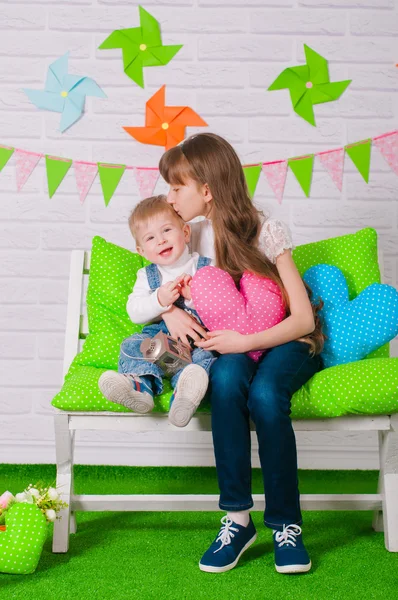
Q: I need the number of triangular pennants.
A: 12